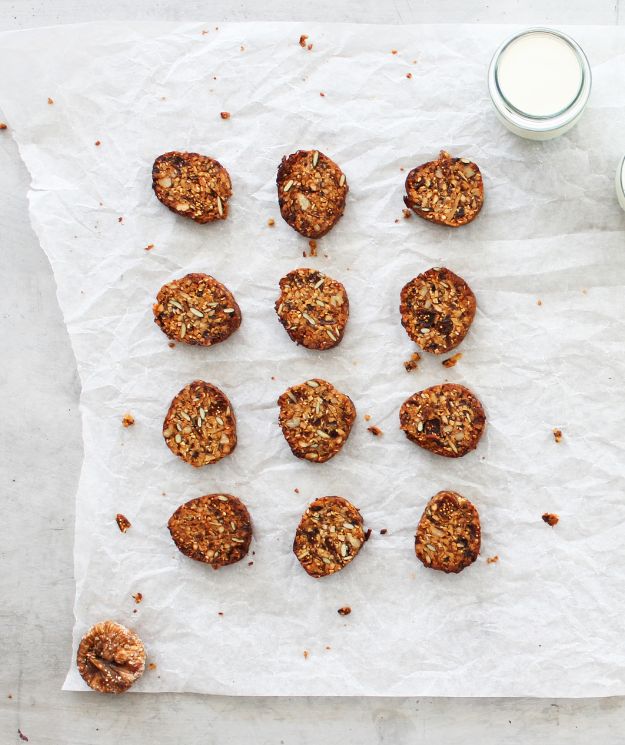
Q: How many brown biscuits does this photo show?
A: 12